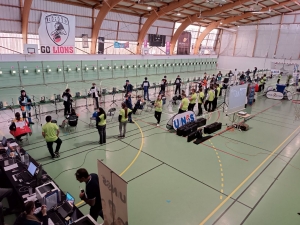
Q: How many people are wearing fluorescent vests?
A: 13